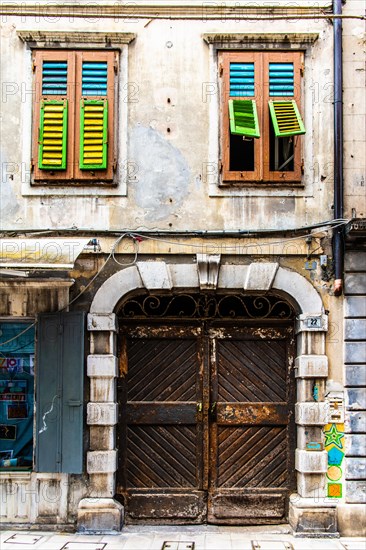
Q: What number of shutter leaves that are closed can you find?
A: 2